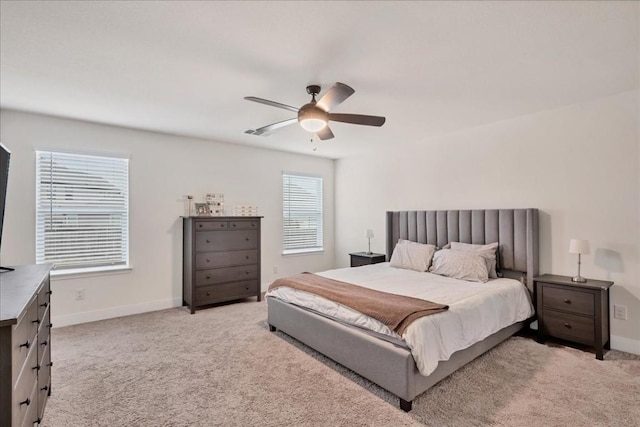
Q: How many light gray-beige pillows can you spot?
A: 3